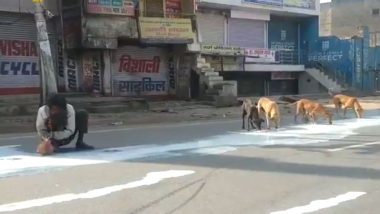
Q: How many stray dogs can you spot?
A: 4